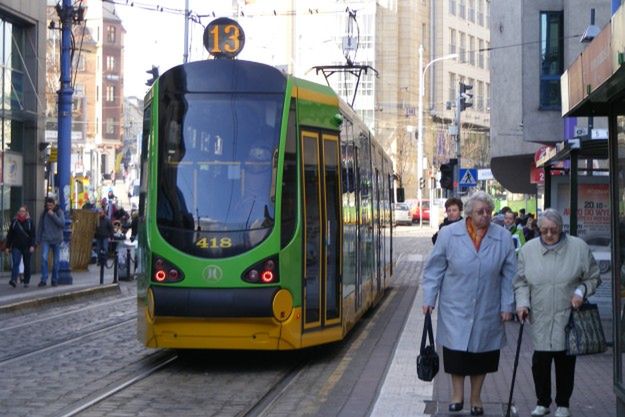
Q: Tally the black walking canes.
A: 1